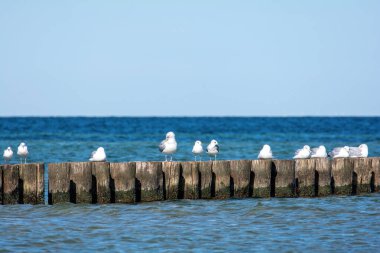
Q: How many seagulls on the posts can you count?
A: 11